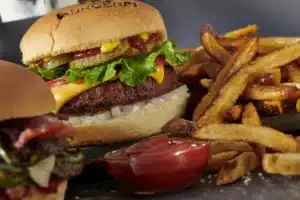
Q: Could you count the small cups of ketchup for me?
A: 1